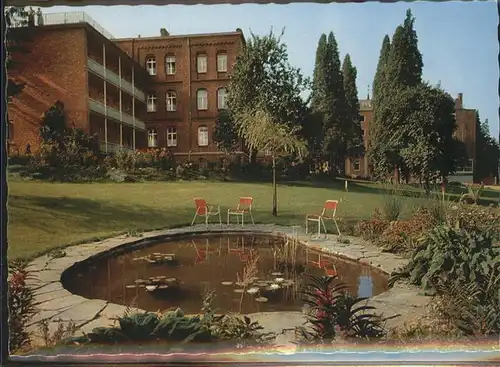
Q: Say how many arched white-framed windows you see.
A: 11